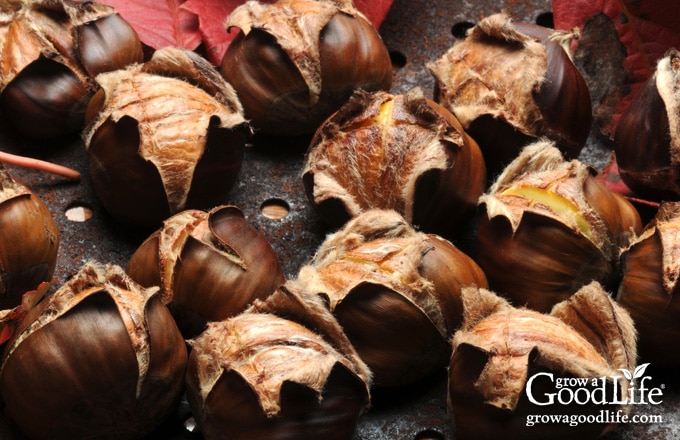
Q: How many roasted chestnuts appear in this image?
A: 14